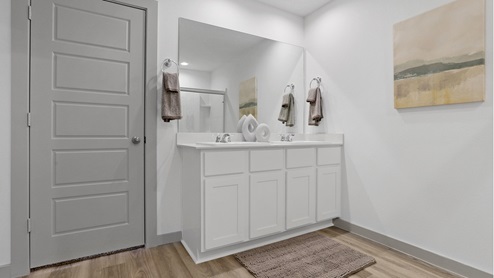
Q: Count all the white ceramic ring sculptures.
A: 2